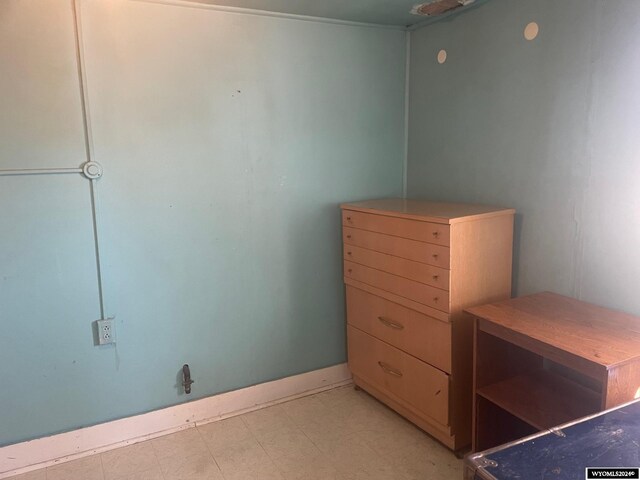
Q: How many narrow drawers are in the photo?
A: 4